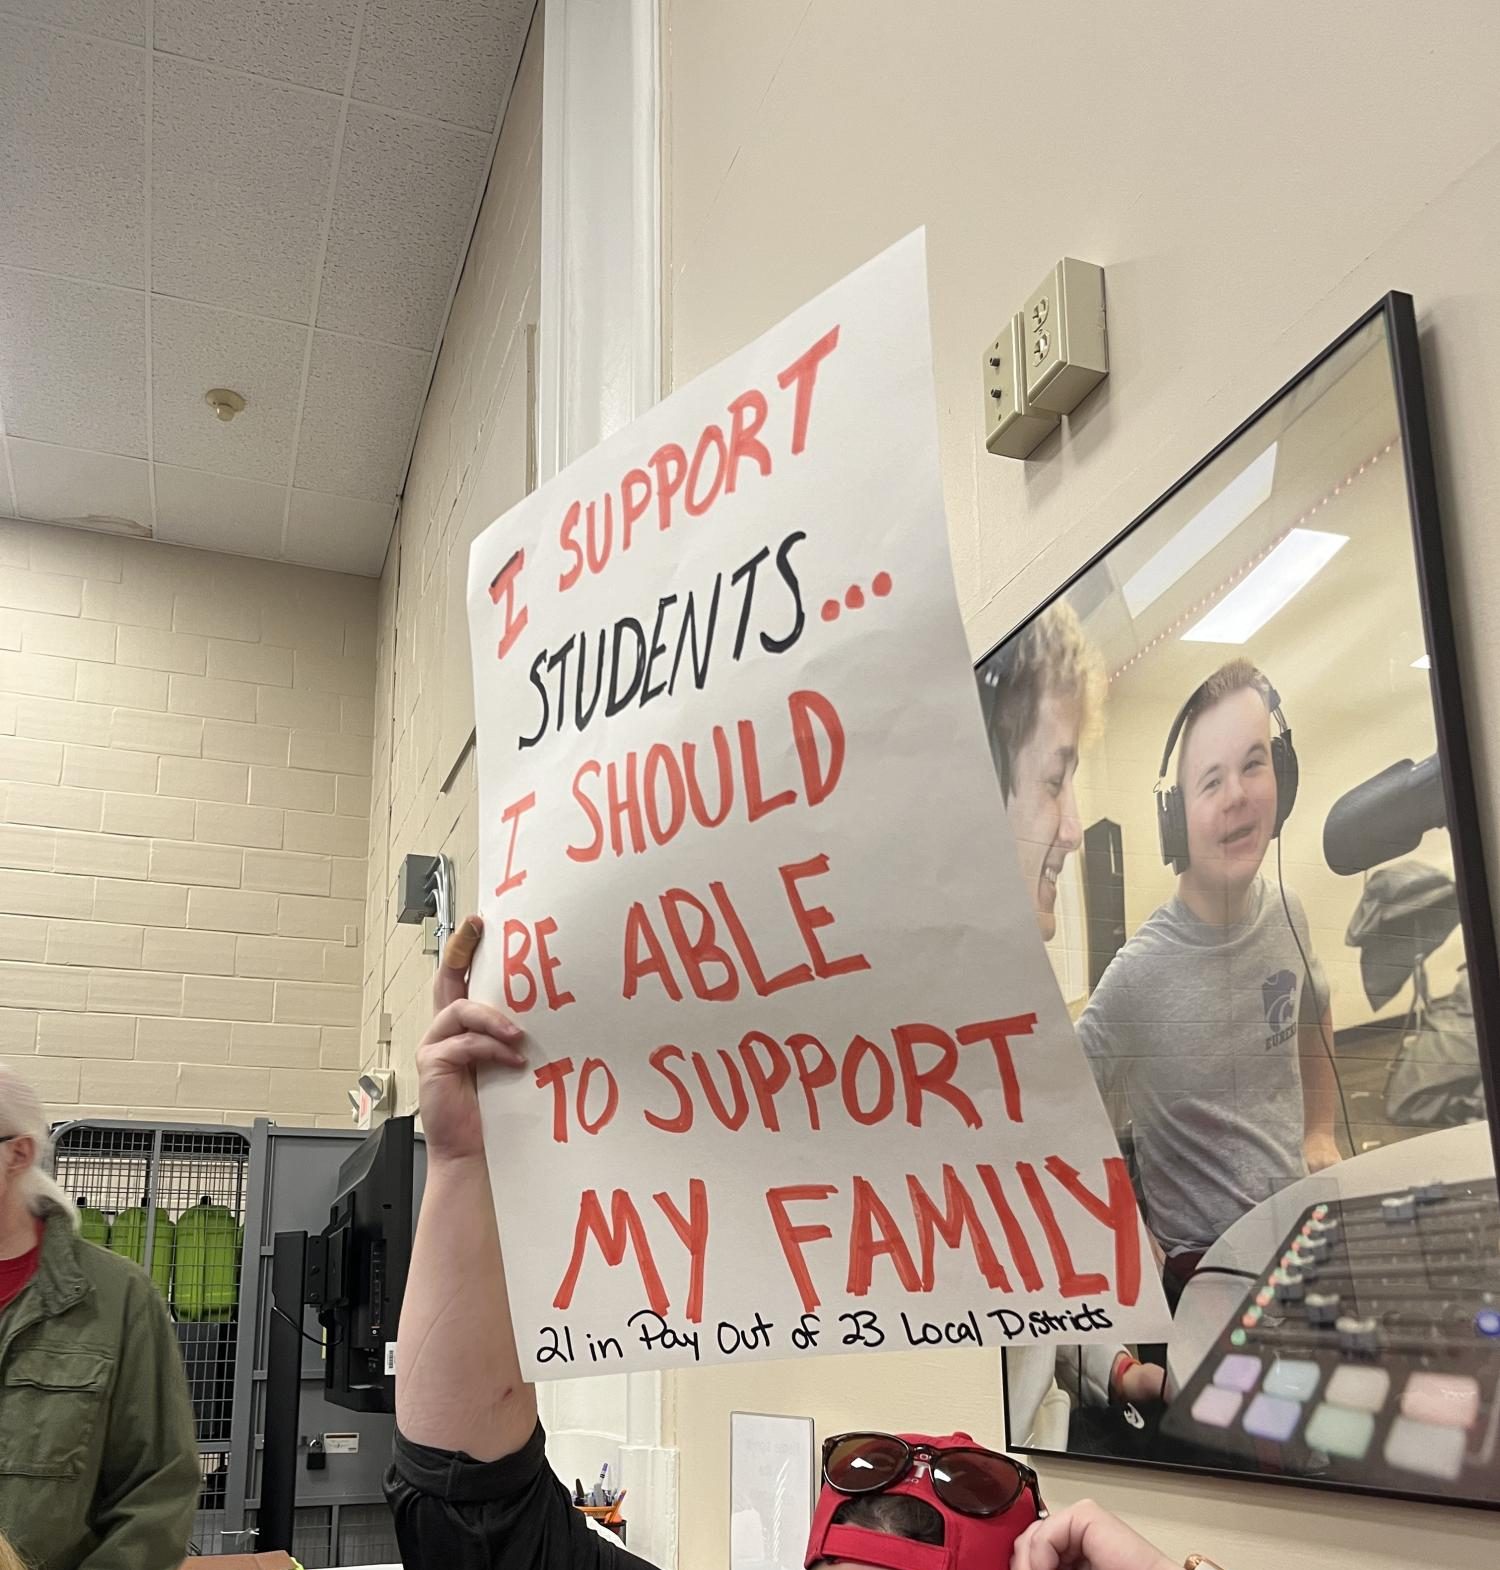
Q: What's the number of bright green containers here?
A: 3